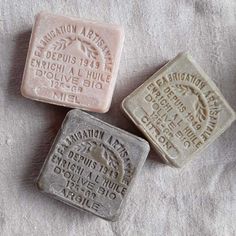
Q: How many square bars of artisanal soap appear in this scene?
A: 3